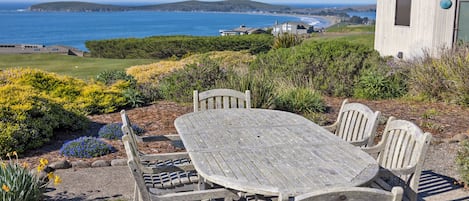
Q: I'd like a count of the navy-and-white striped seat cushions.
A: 0